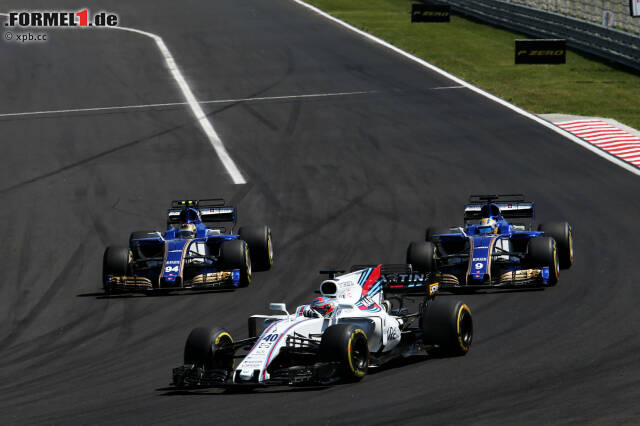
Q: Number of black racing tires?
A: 11